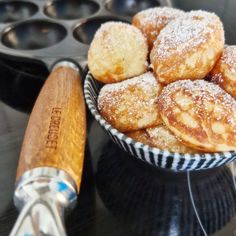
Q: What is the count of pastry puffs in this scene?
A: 7